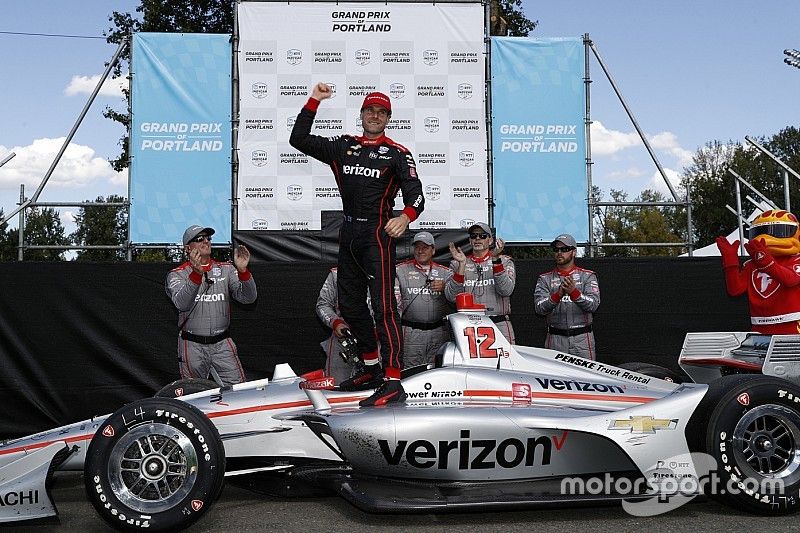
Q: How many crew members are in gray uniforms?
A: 5